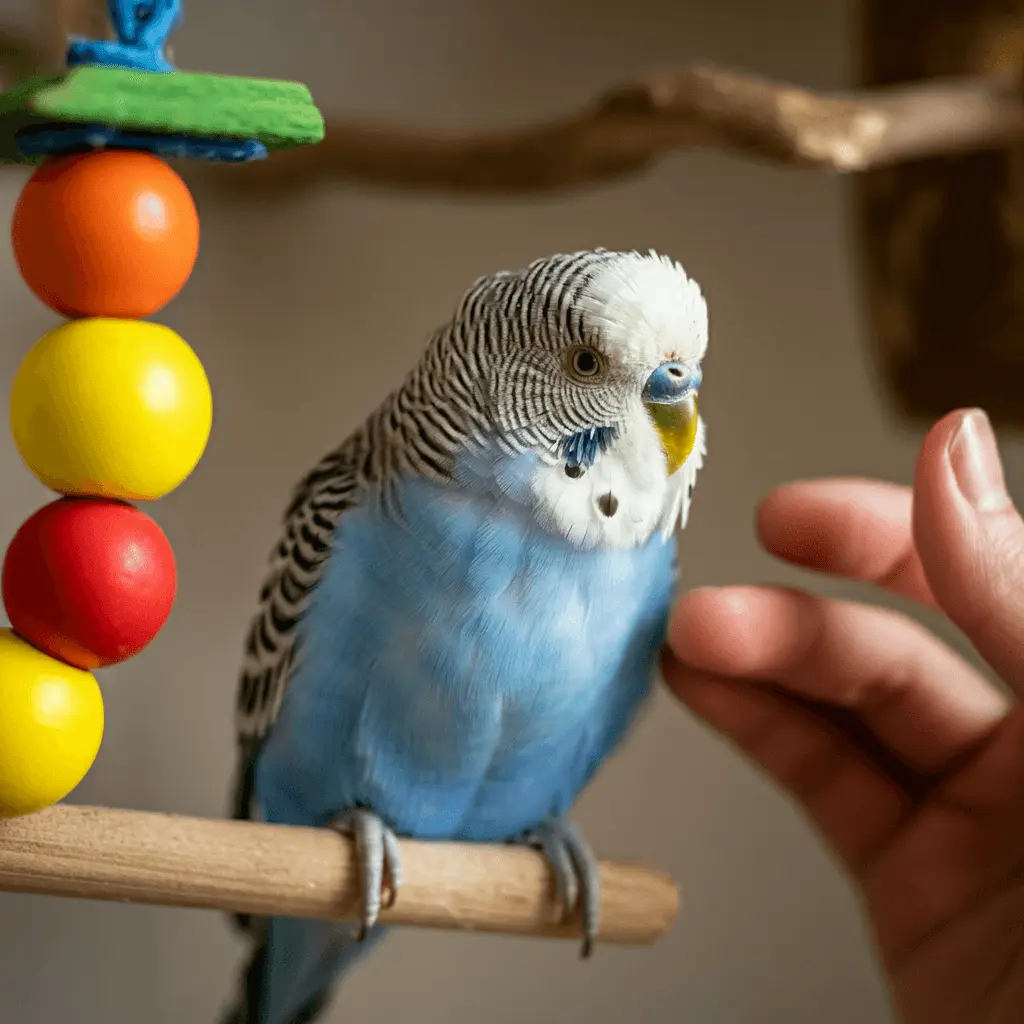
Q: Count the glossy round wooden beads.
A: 4